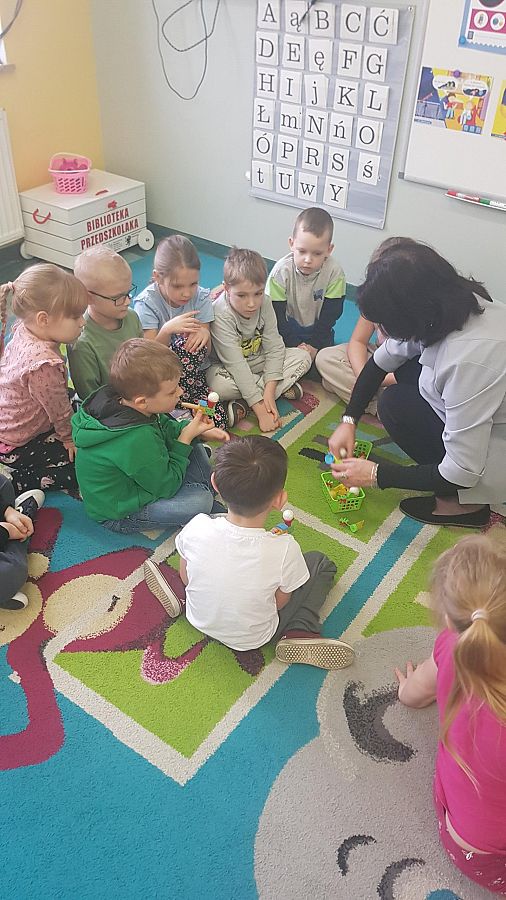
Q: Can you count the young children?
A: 10